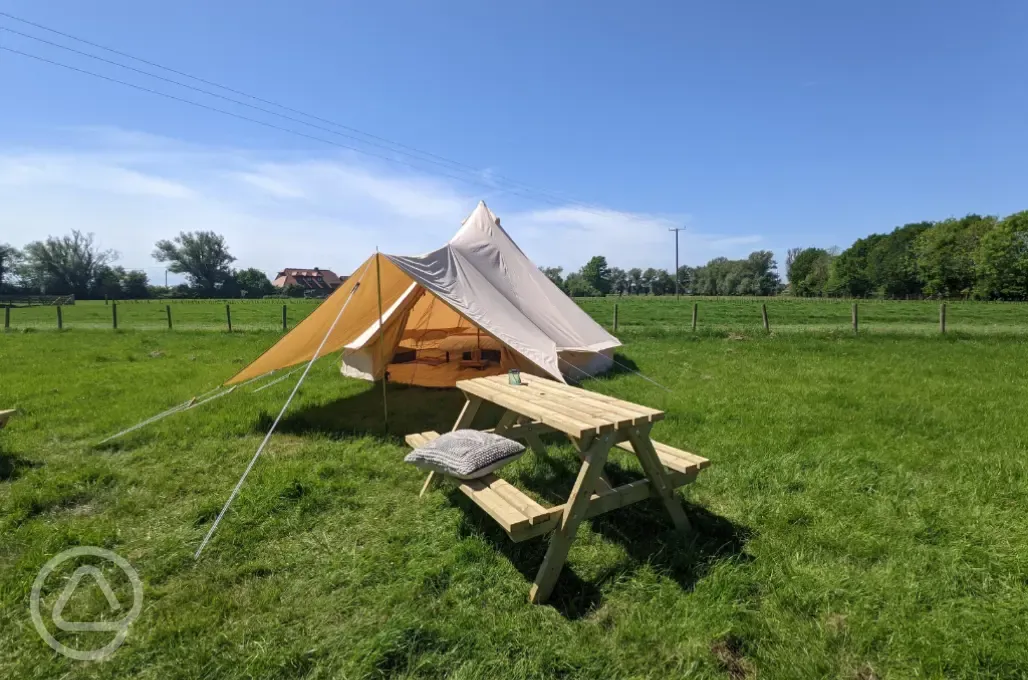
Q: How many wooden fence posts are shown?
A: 11